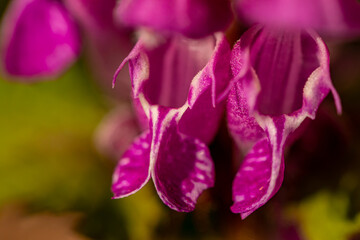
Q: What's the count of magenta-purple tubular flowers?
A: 2